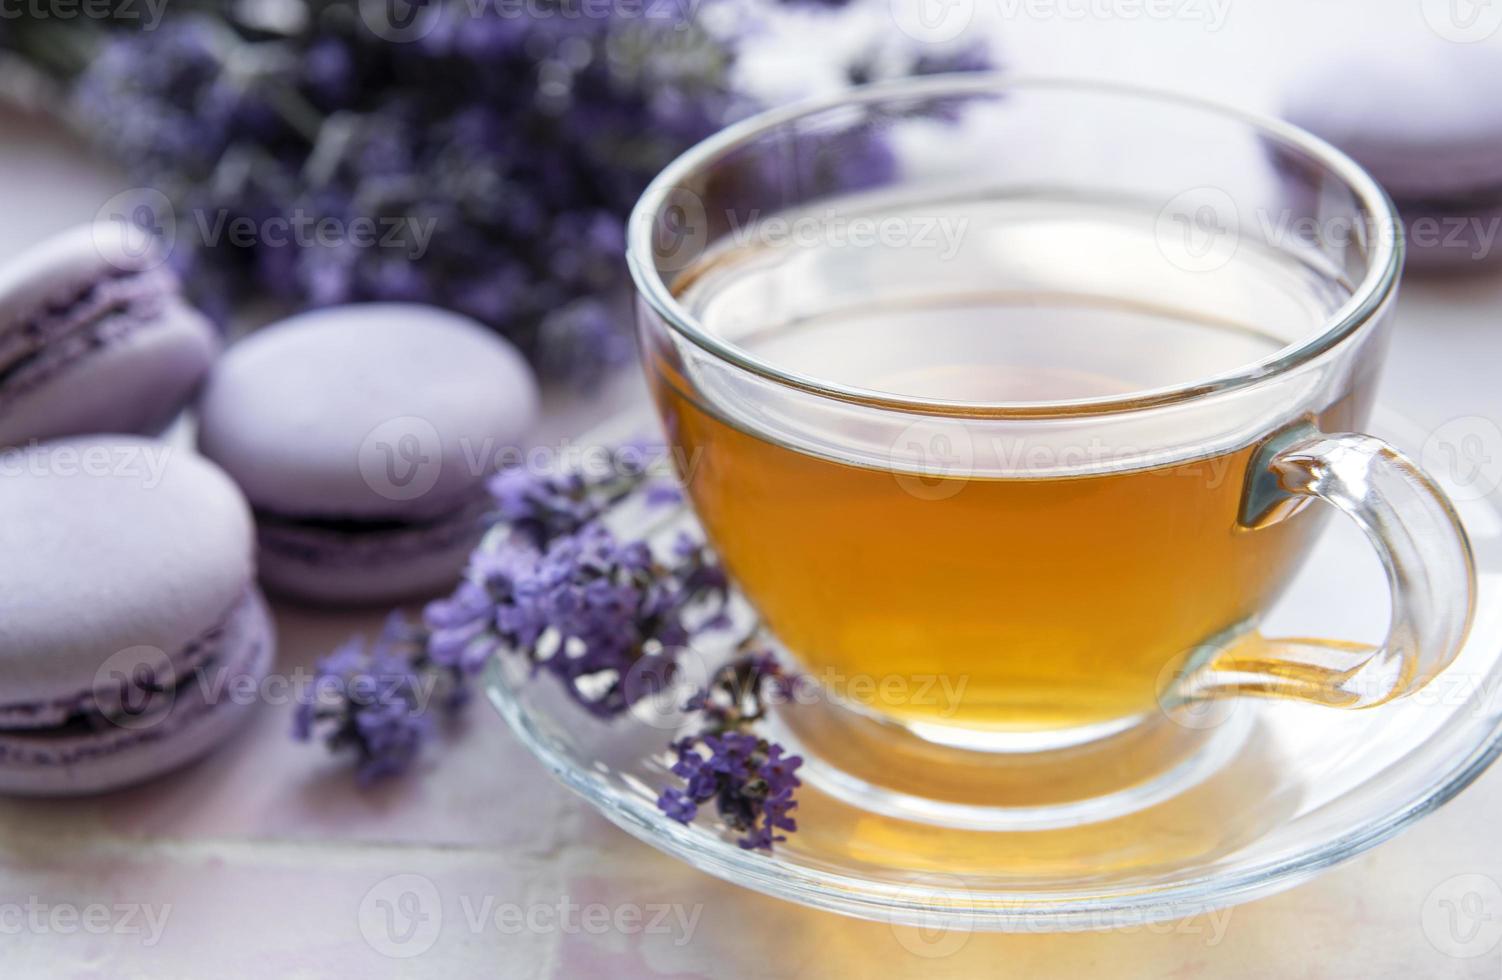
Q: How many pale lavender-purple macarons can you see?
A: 4